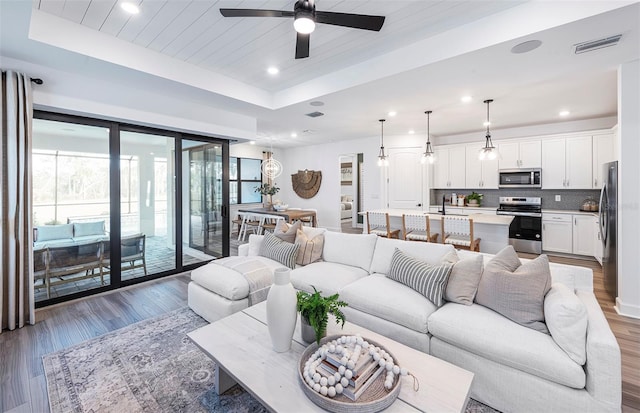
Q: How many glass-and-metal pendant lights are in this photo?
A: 3